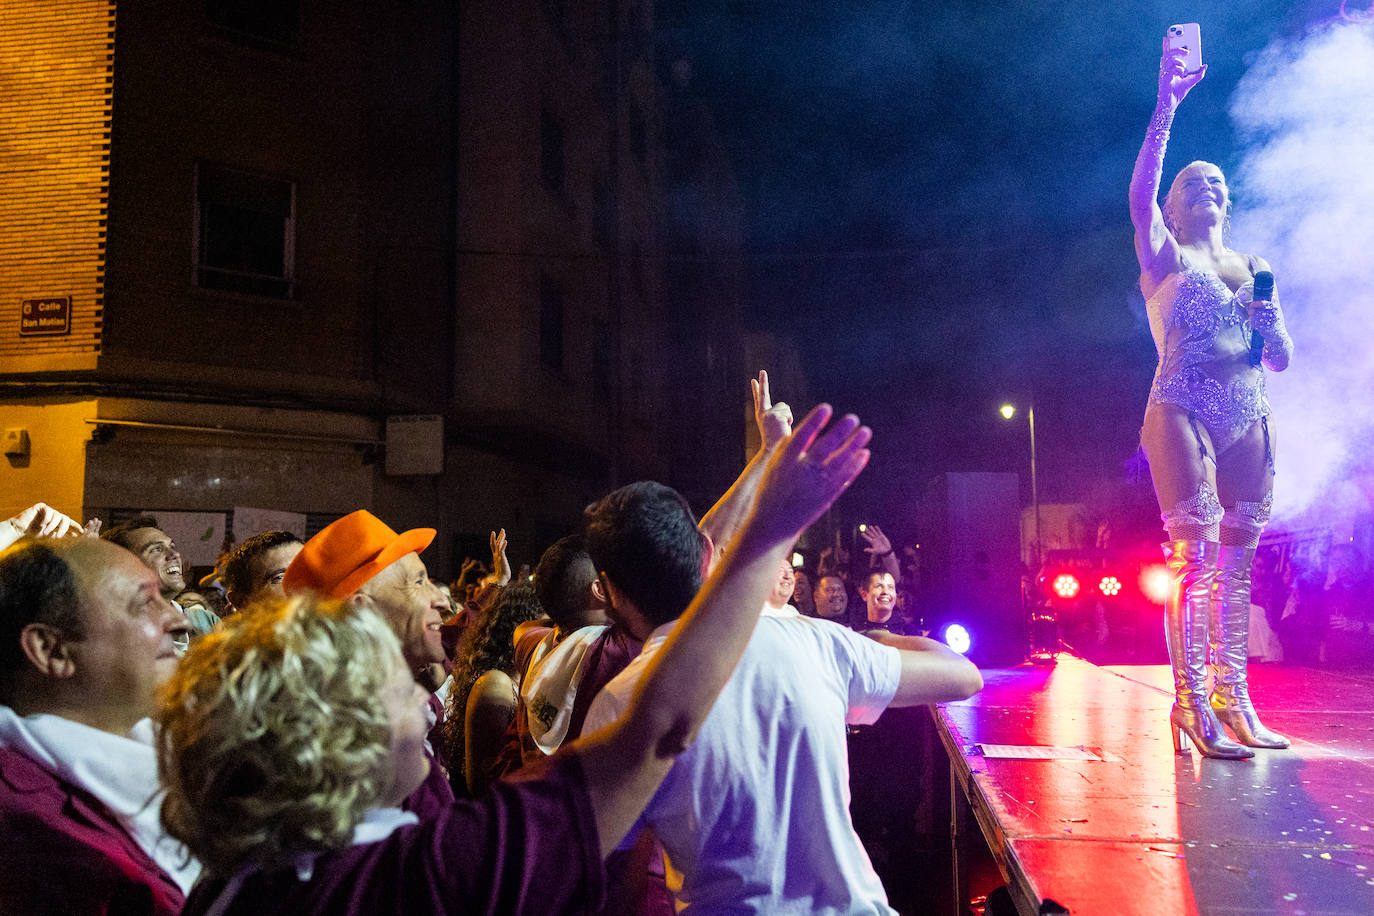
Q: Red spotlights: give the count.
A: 3